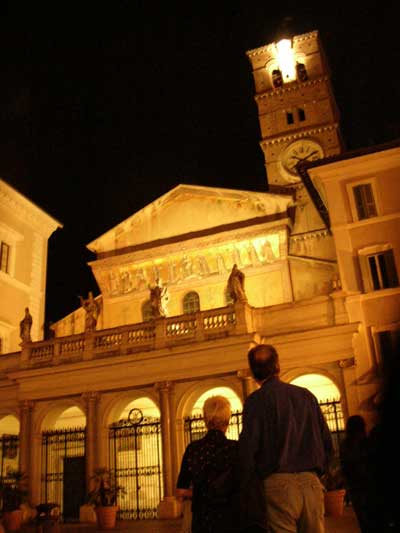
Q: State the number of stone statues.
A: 4